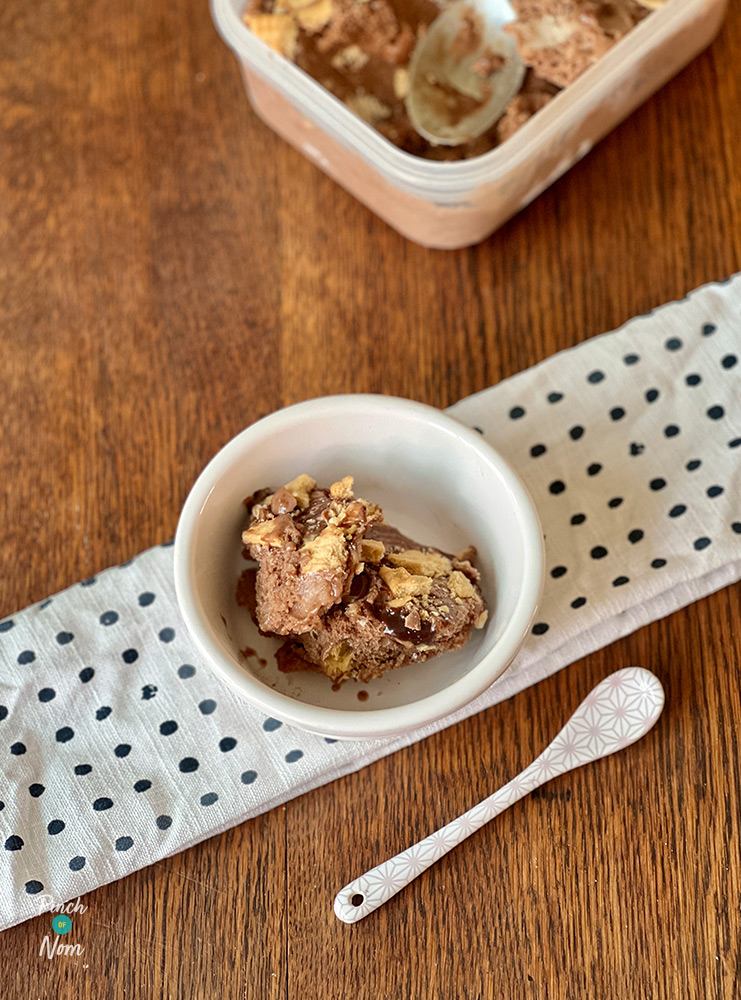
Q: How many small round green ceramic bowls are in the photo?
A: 0